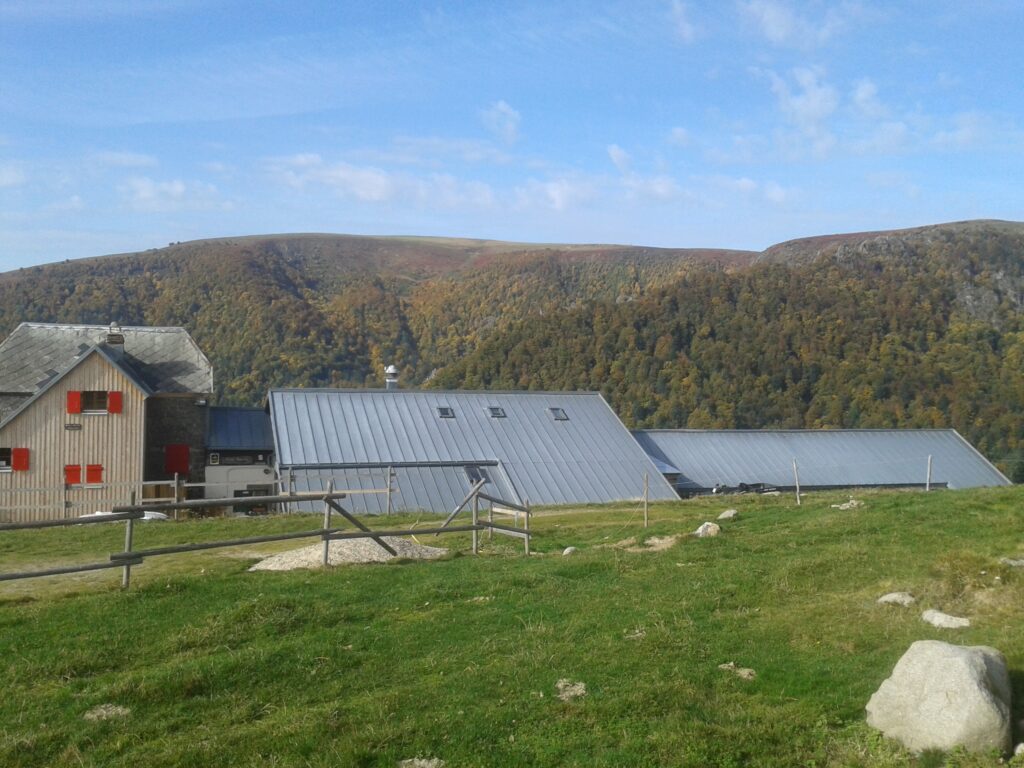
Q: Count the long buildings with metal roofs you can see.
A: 2